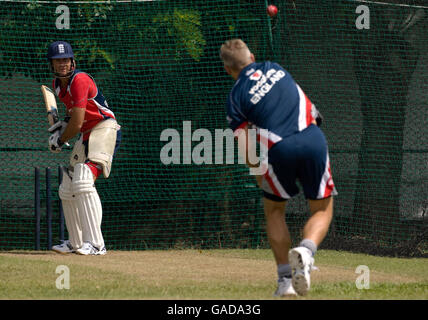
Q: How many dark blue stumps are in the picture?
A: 3